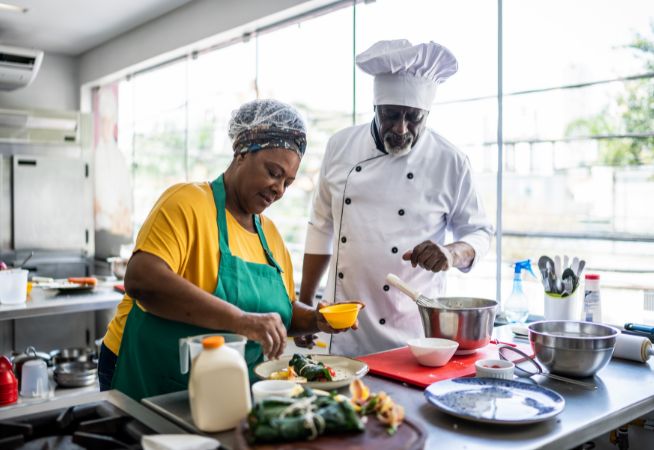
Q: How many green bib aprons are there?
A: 1